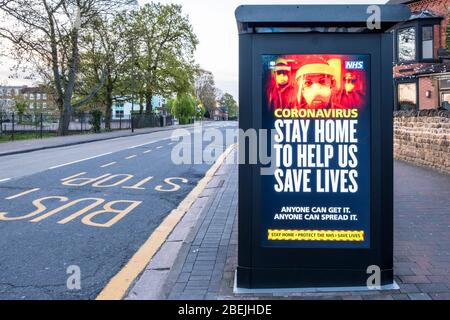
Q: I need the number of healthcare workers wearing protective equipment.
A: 3